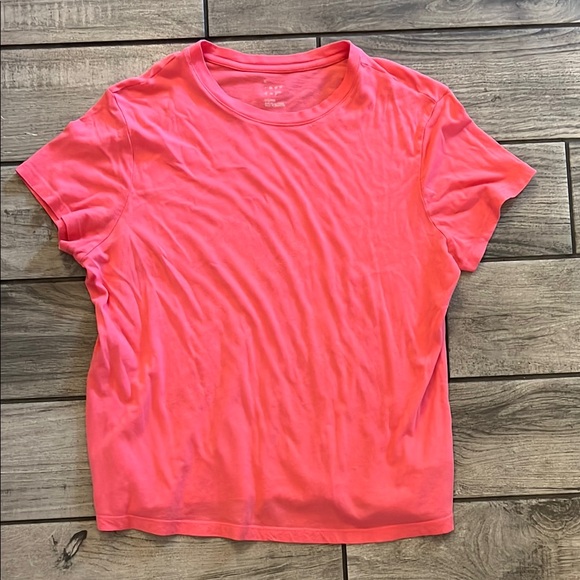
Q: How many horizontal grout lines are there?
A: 5